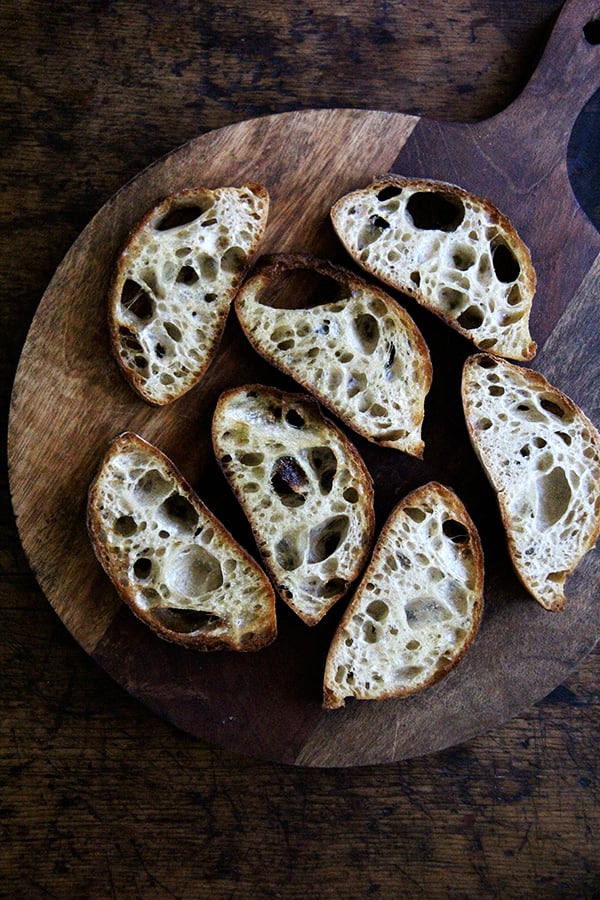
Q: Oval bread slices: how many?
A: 7